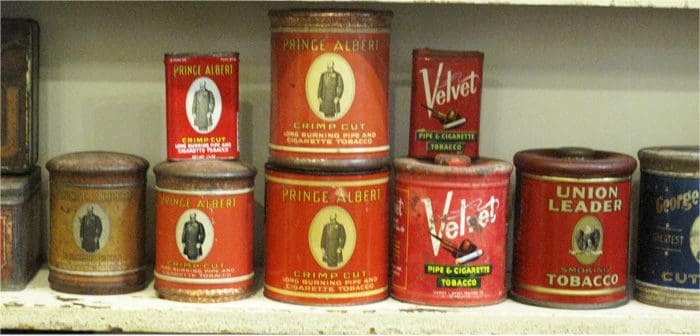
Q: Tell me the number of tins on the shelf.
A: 11